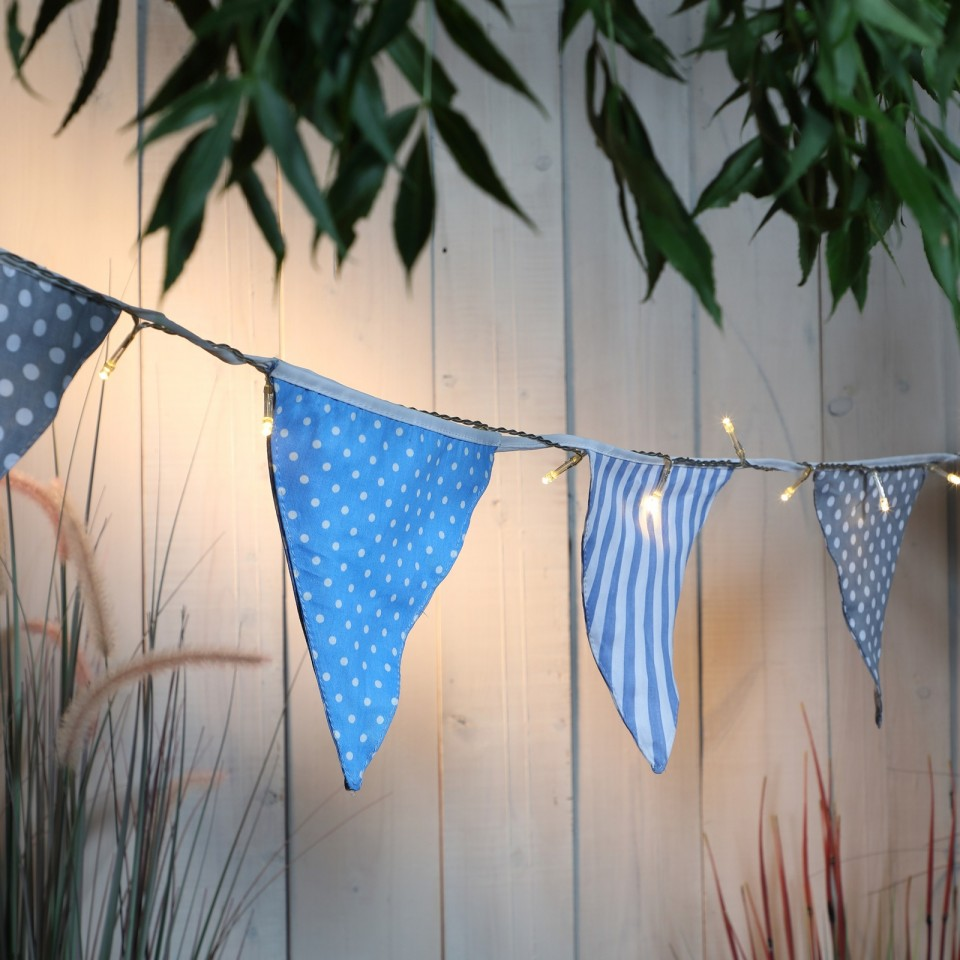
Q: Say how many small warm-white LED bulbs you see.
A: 8